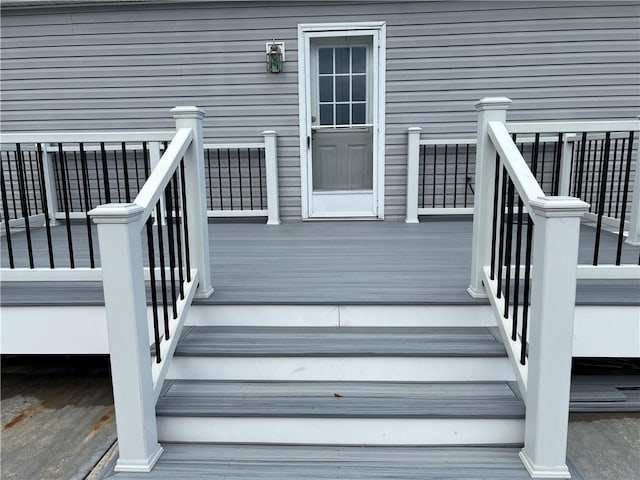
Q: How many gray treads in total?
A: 3